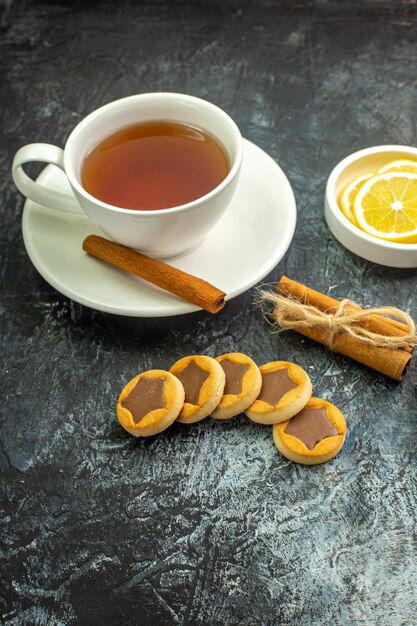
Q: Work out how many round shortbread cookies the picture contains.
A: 5